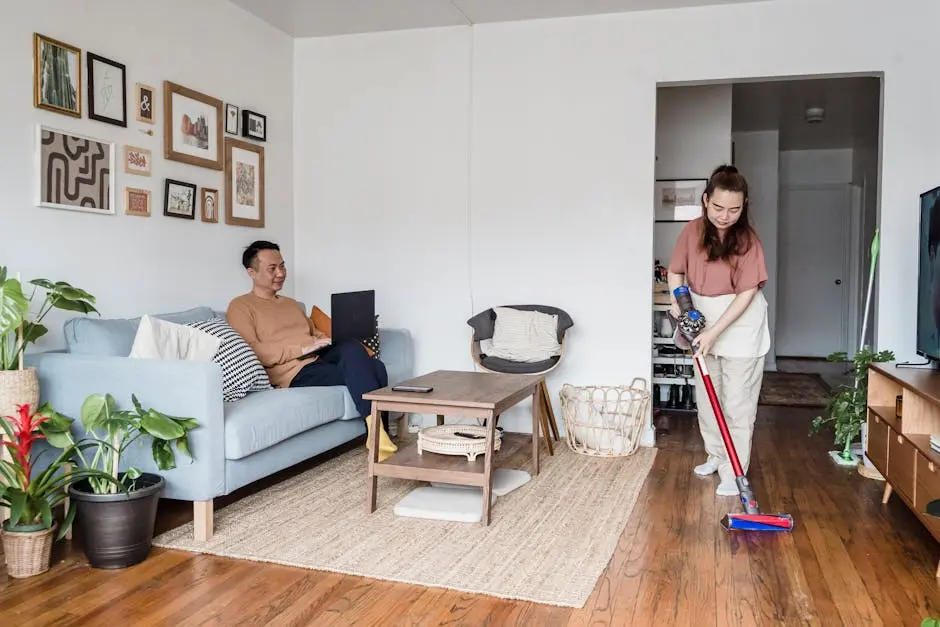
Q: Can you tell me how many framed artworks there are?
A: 13